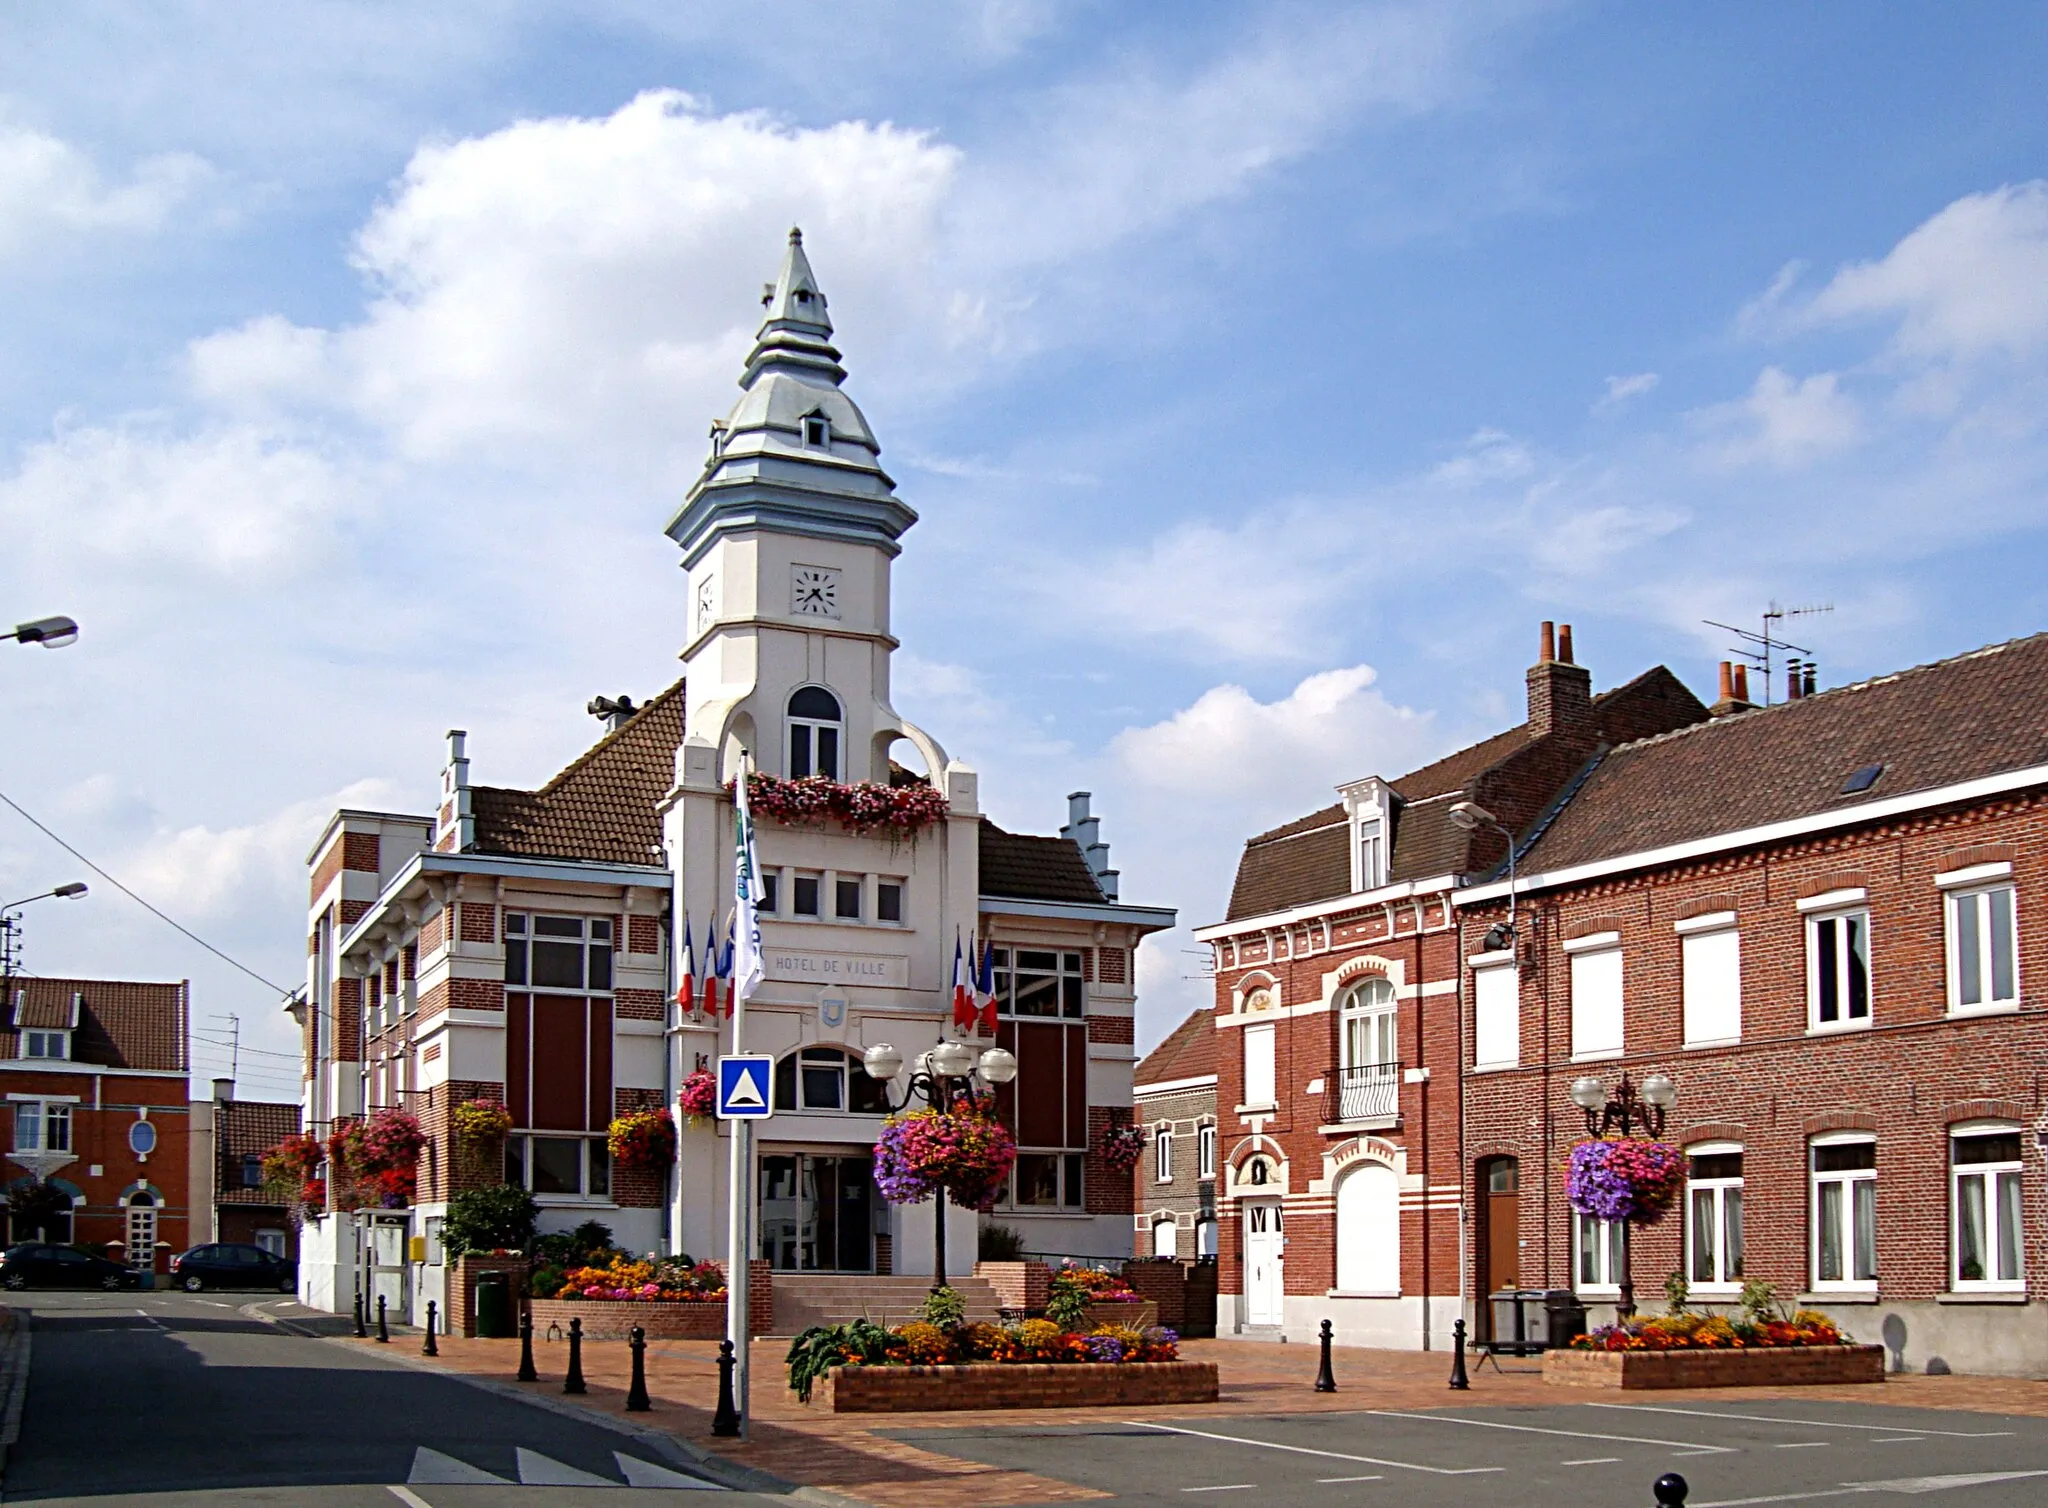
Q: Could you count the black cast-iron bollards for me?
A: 10